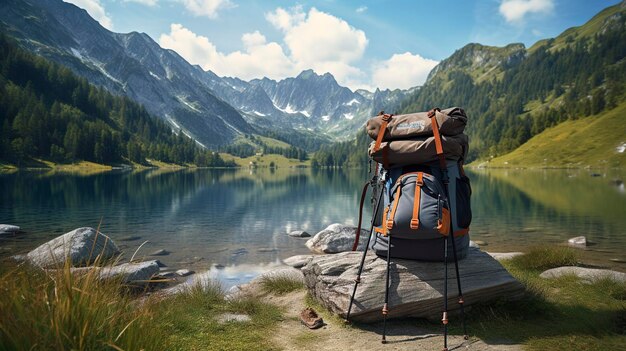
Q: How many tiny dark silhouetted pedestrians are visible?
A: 0